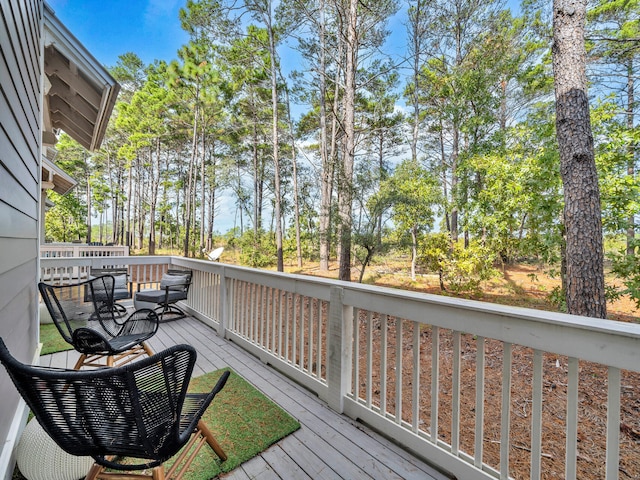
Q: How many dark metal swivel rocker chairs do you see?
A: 2